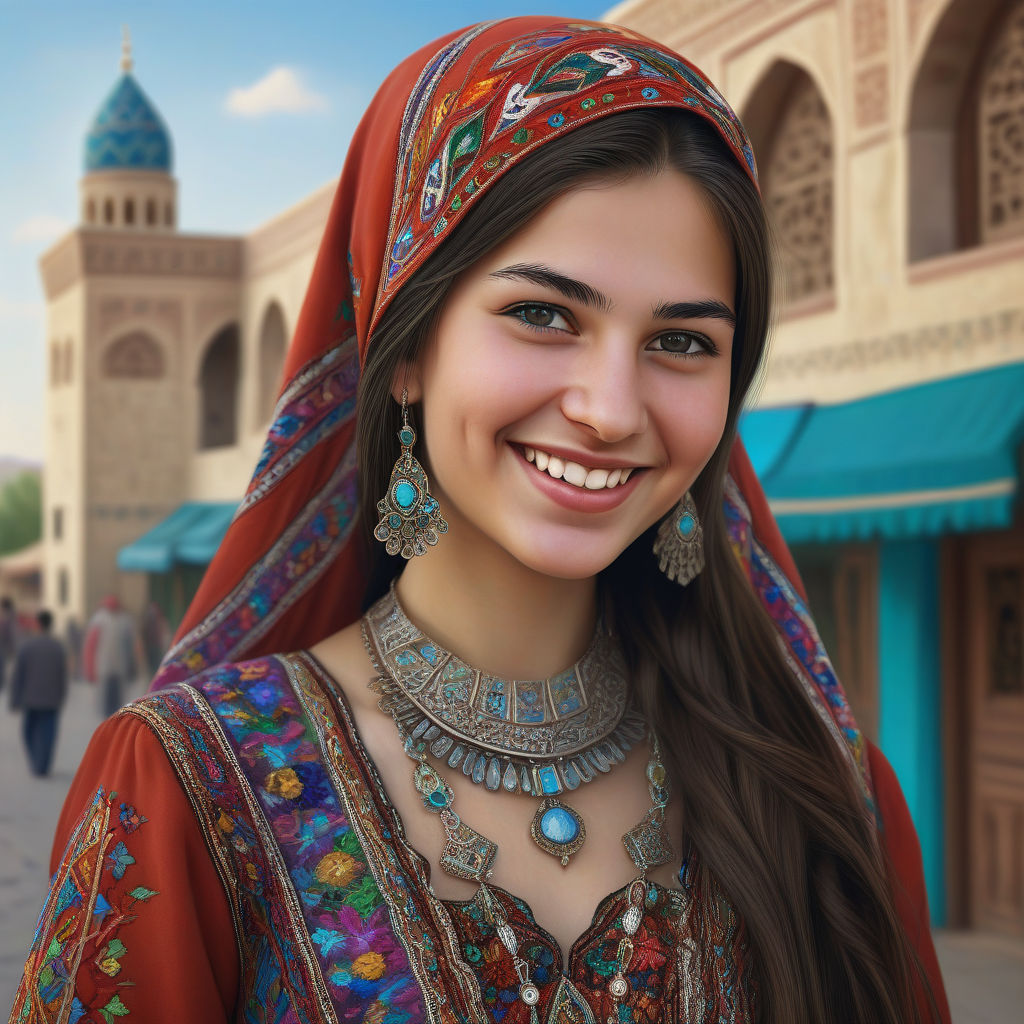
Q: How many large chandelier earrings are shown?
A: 2